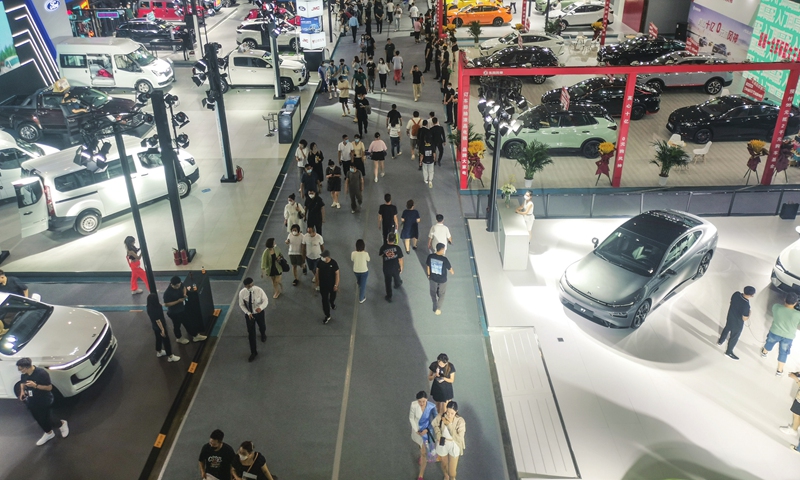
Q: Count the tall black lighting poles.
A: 5